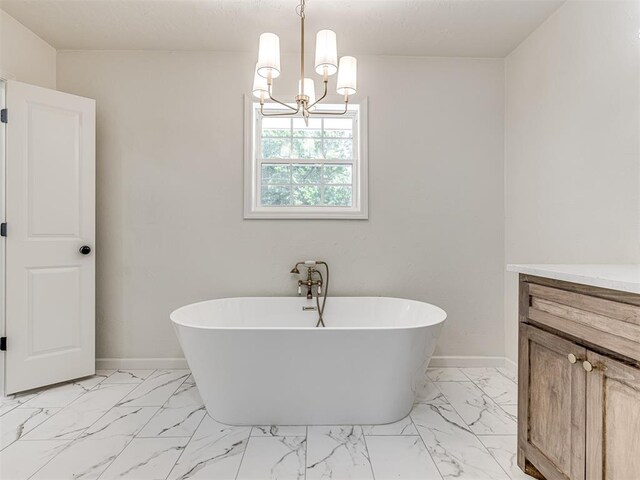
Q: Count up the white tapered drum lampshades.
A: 5